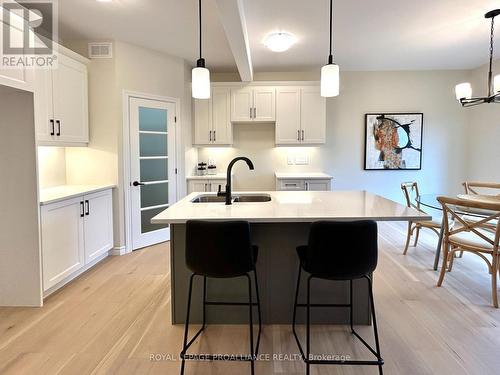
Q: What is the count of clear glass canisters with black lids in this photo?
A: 3